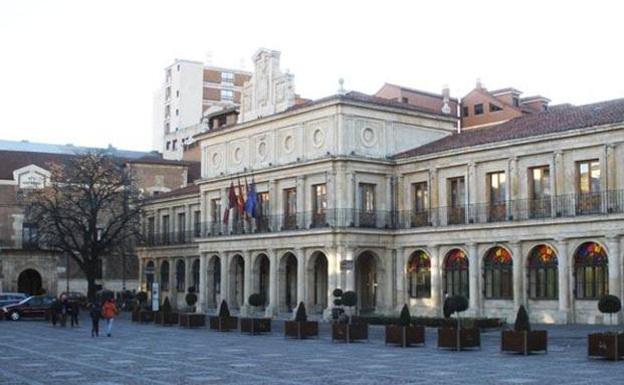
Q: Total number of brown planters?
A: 11